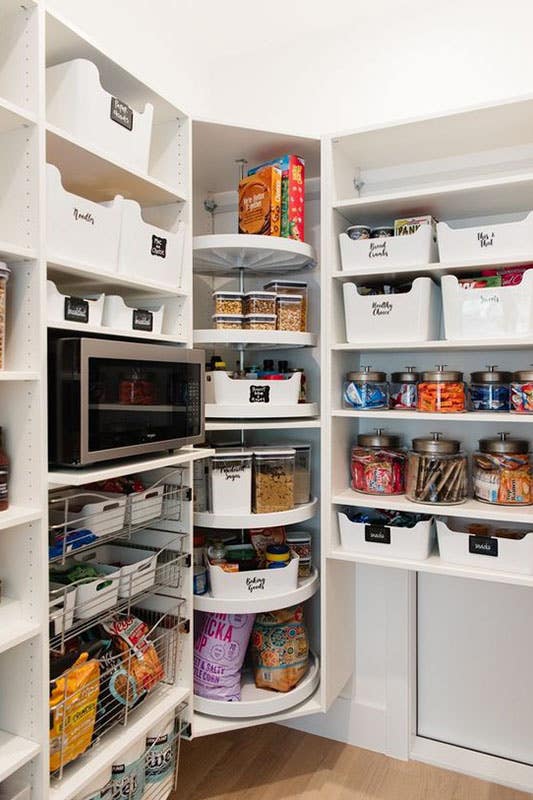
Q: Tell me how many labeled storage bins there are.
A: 13